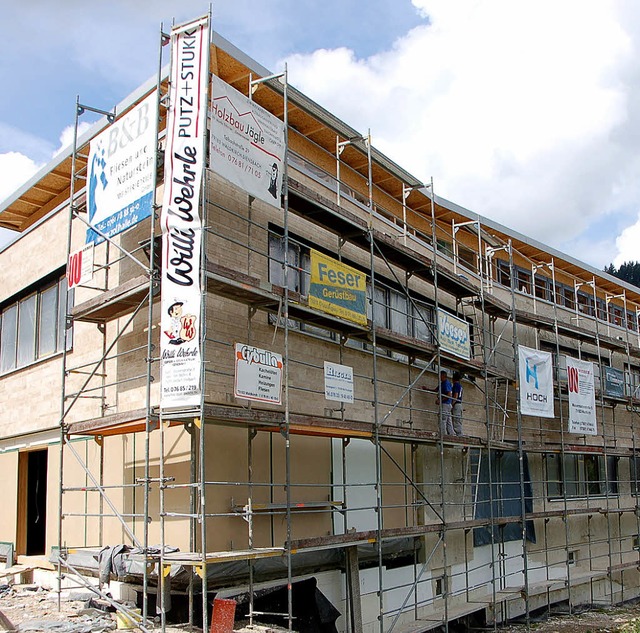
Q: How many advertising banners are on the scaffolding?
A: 11